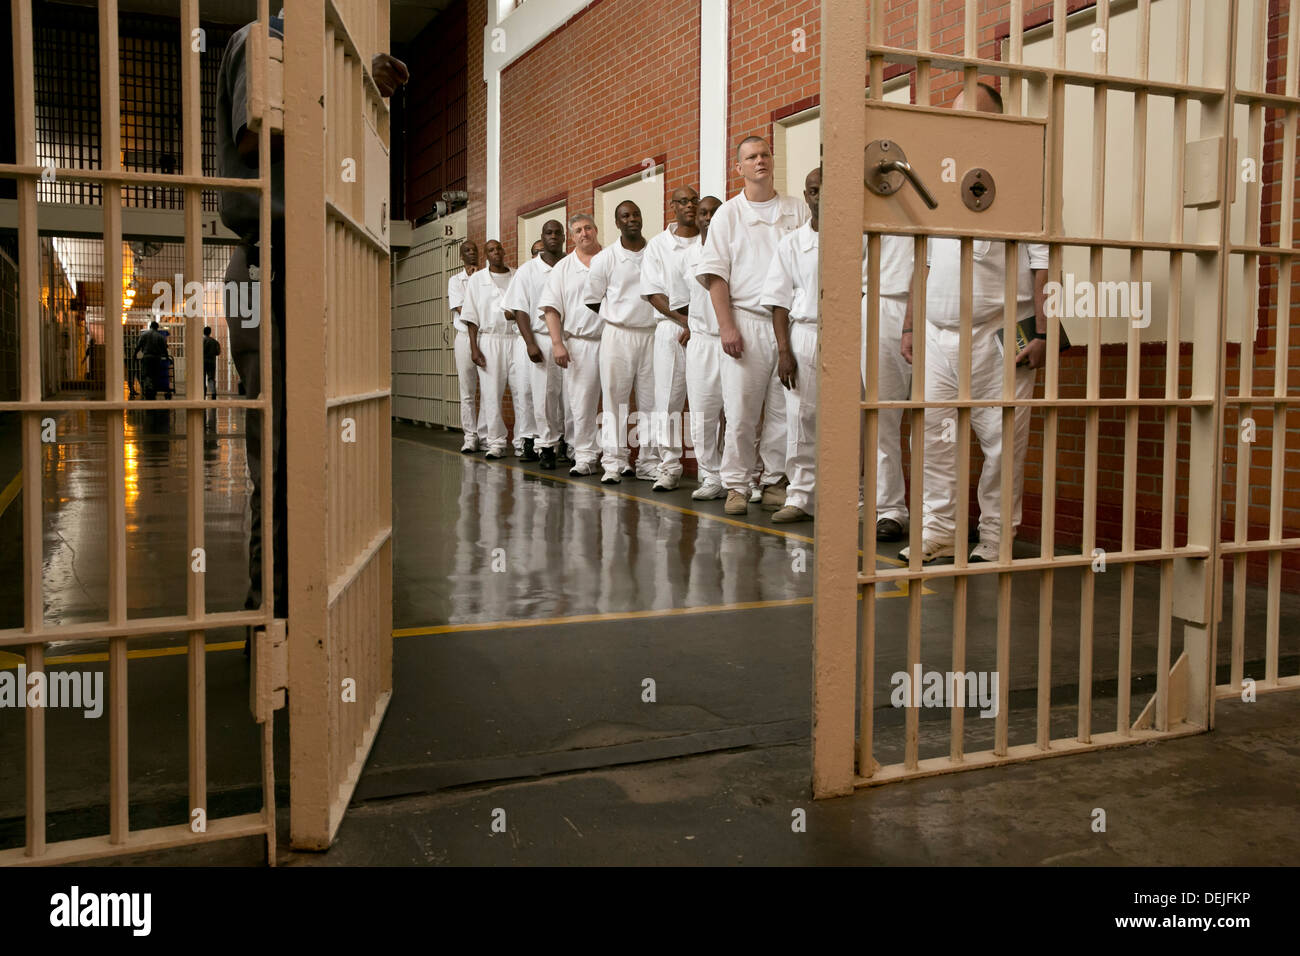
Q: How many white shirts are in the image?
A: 12